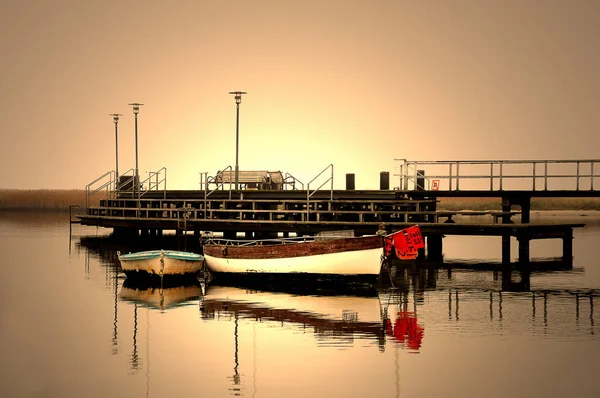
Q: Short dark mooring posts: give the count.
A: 3